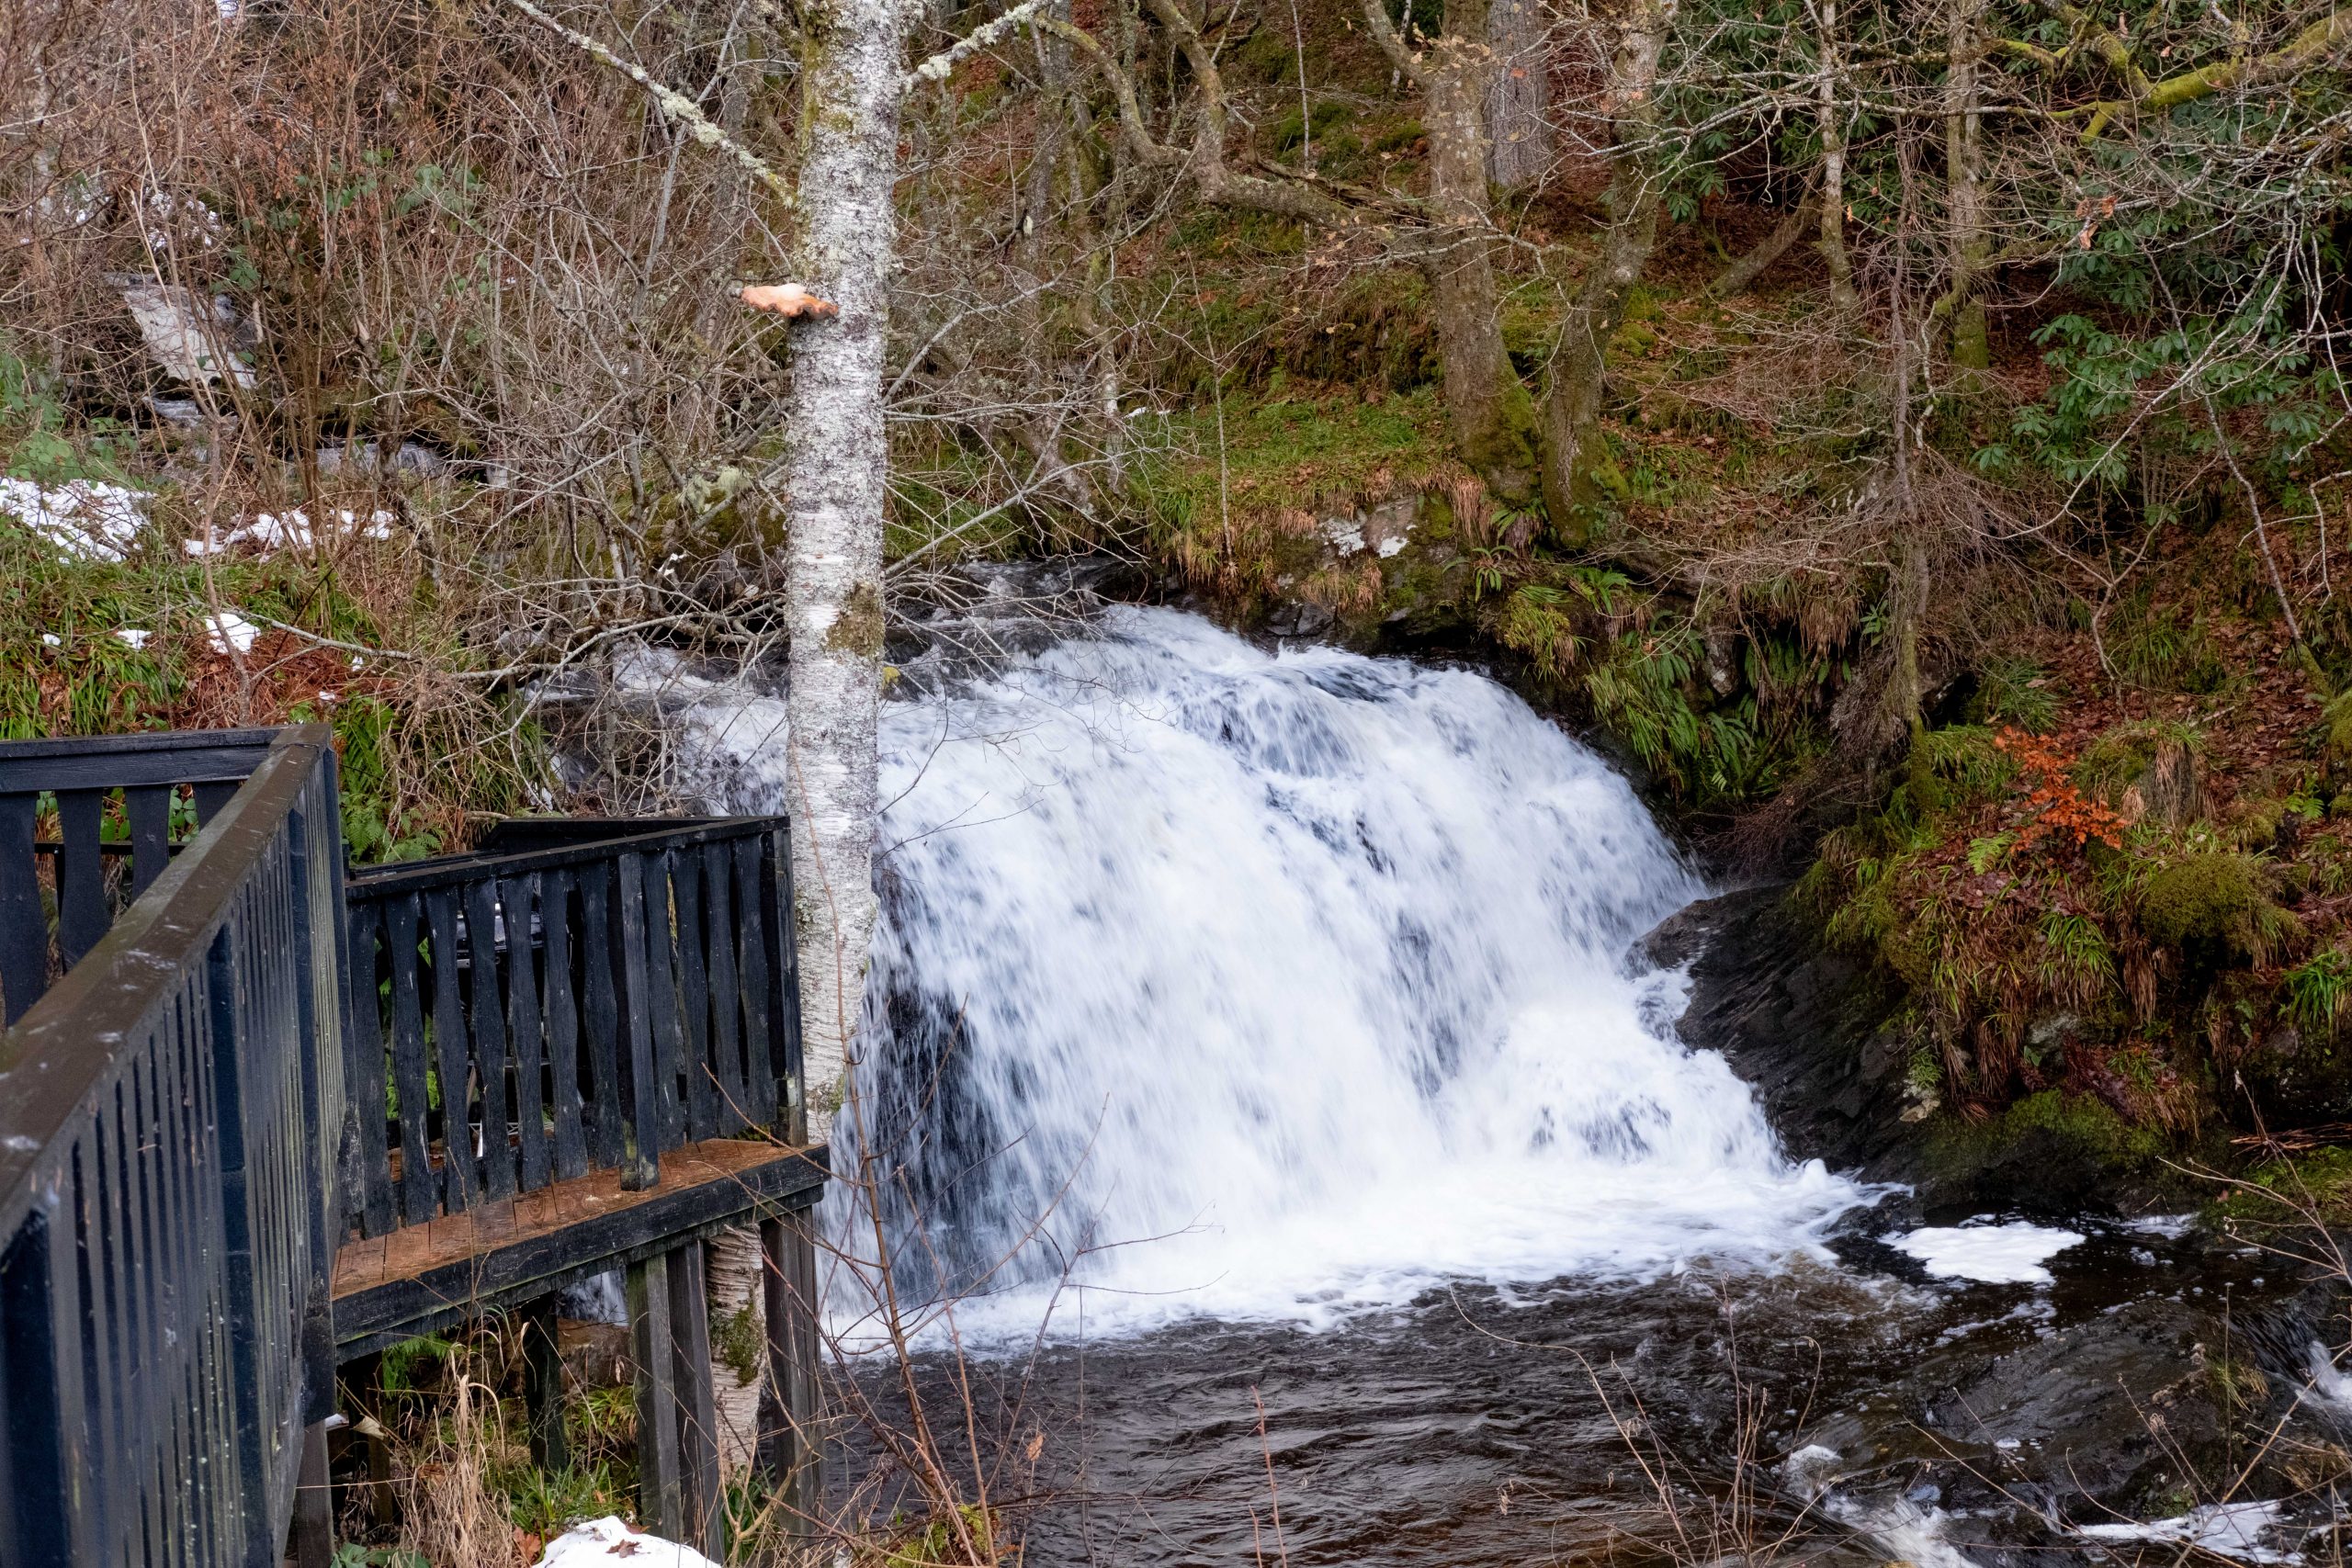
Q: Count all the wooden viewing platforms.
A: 1